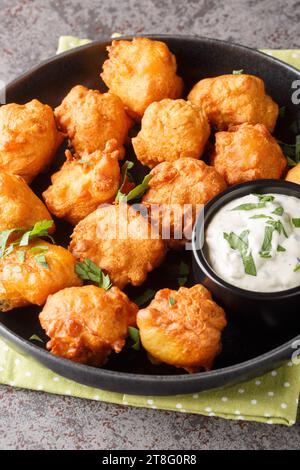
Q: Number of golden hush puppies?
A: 14